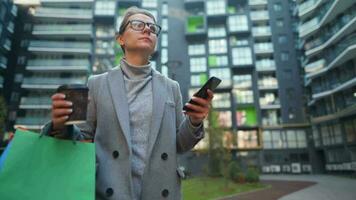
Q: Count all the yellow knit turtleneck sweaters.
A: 0